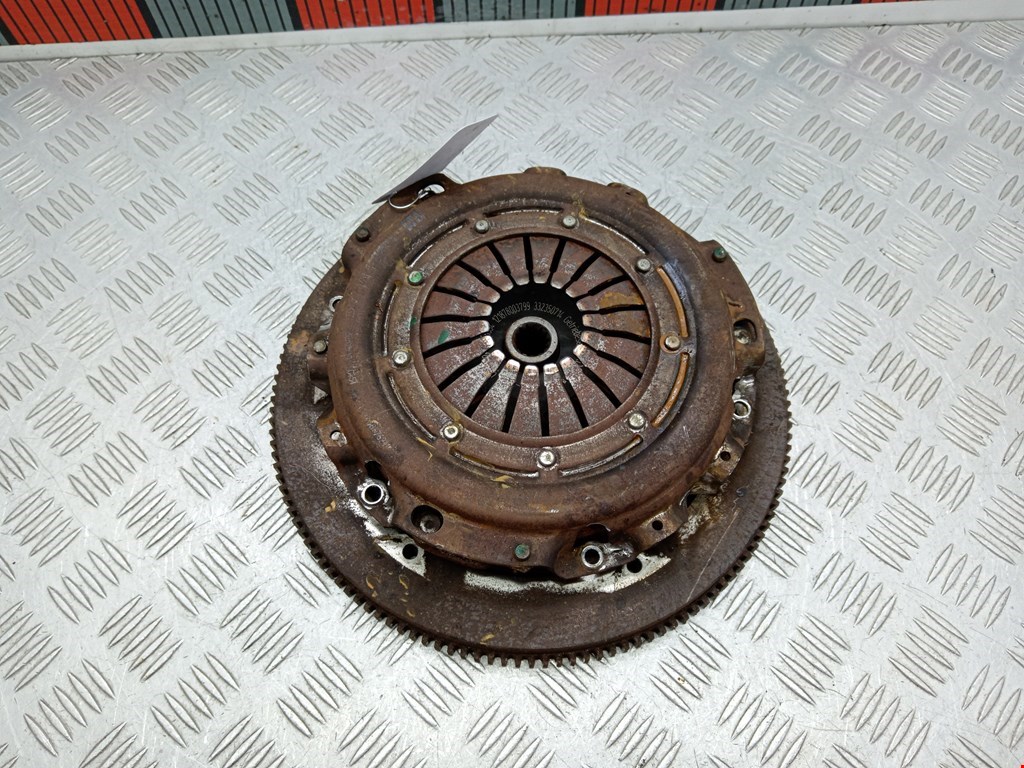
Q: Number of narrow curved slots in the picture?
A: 9